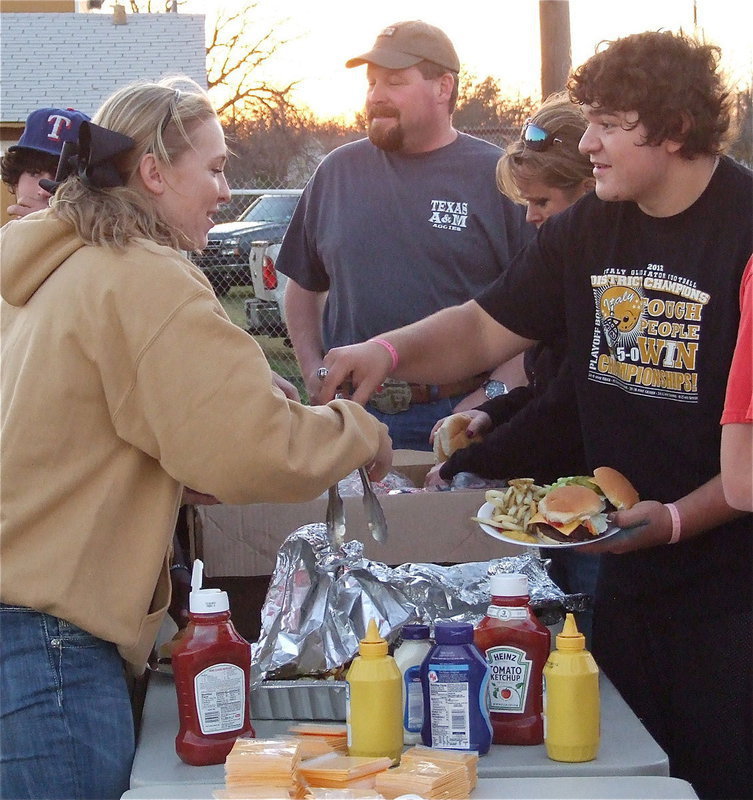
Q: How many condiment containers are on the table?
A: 6